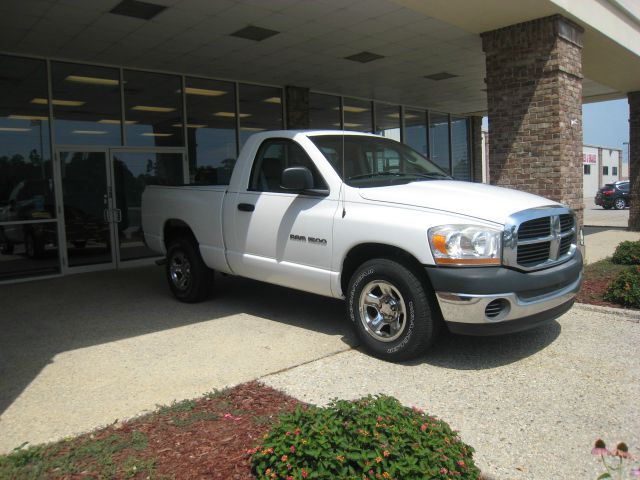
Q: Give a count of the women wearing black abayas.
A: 0